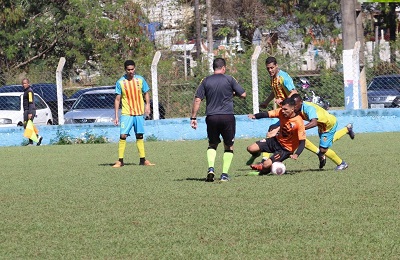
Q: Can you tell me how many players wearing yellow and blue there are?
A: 3